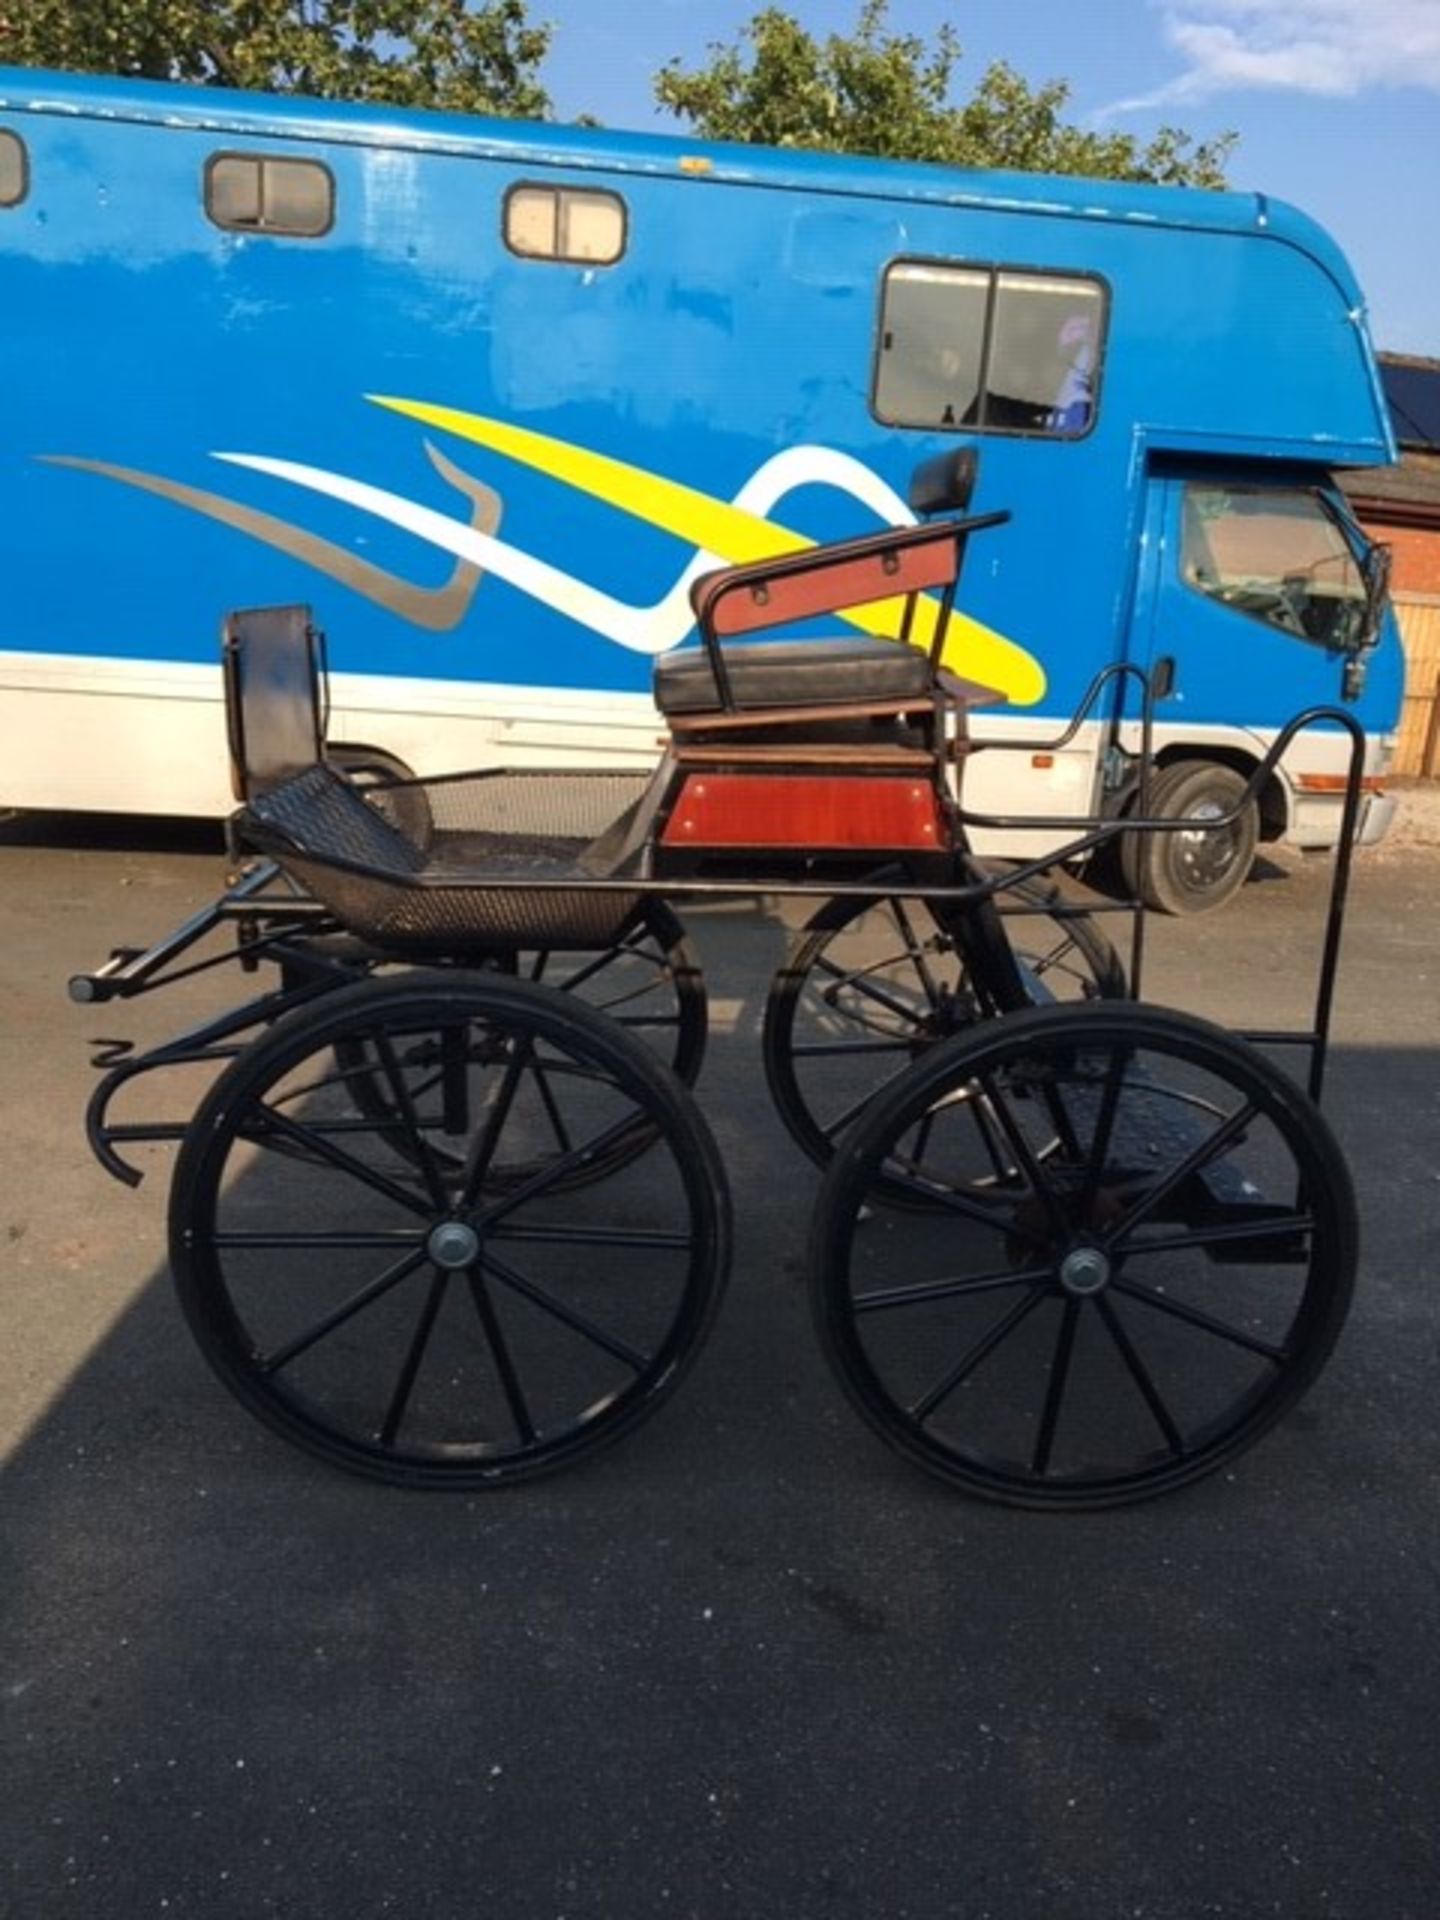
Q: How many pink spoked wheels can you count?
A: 0